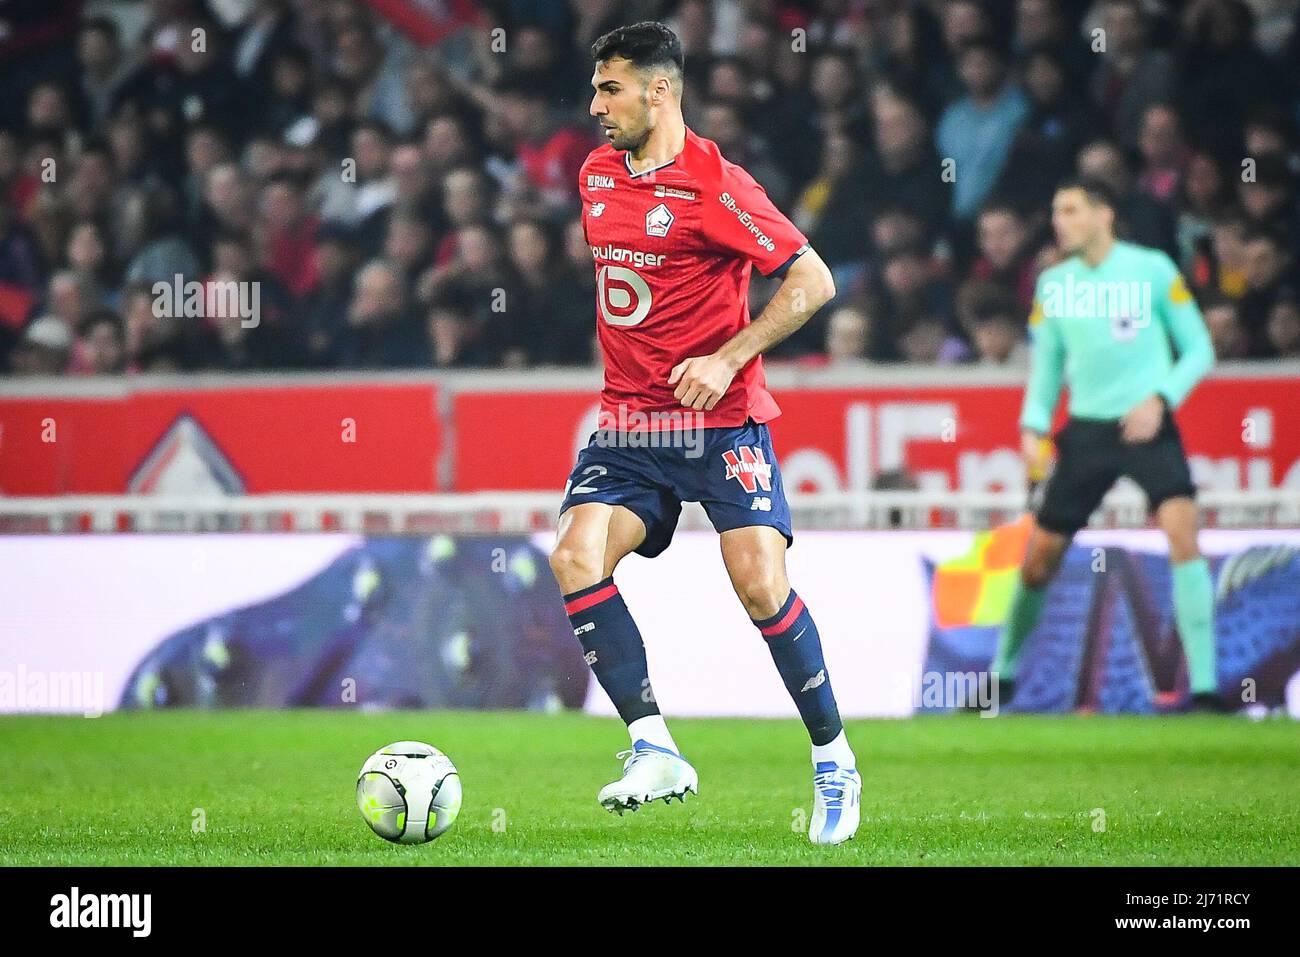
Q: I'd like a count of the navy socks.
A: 2